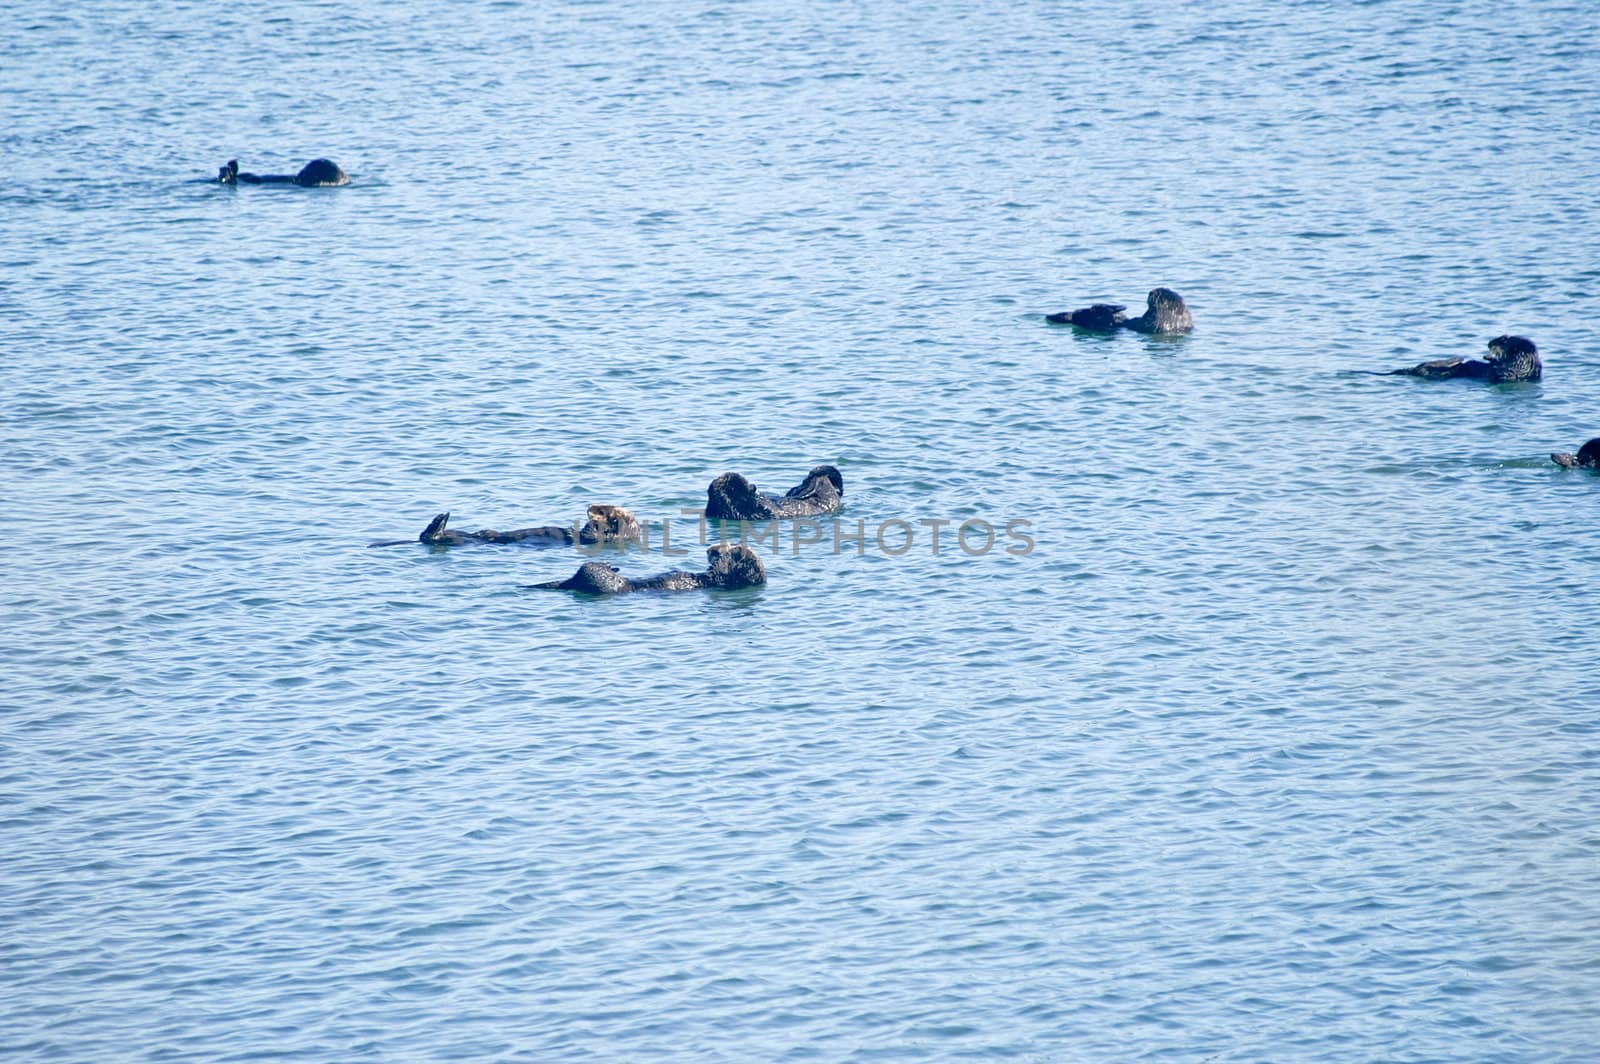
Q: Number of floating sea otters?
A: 7